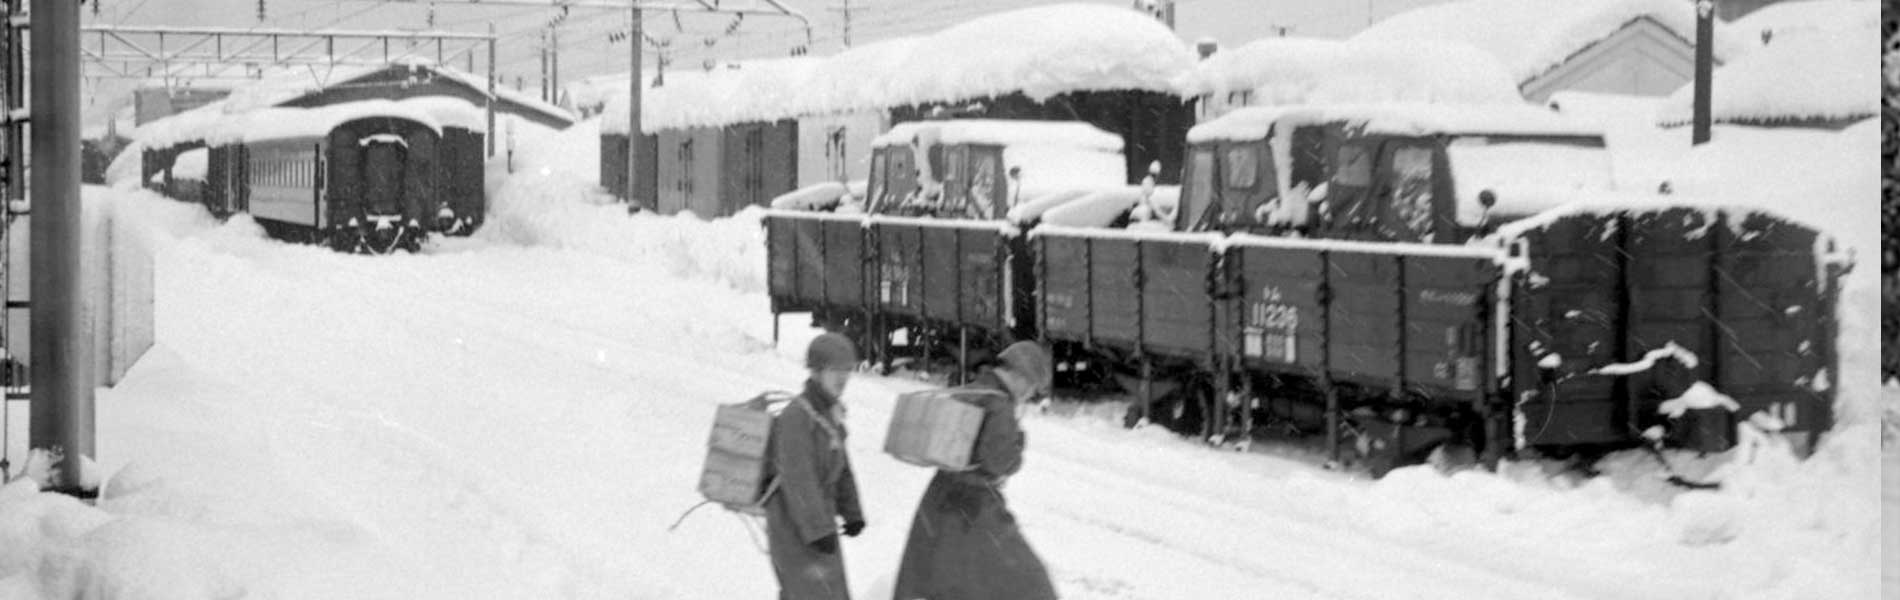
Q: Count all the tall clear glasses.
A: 0